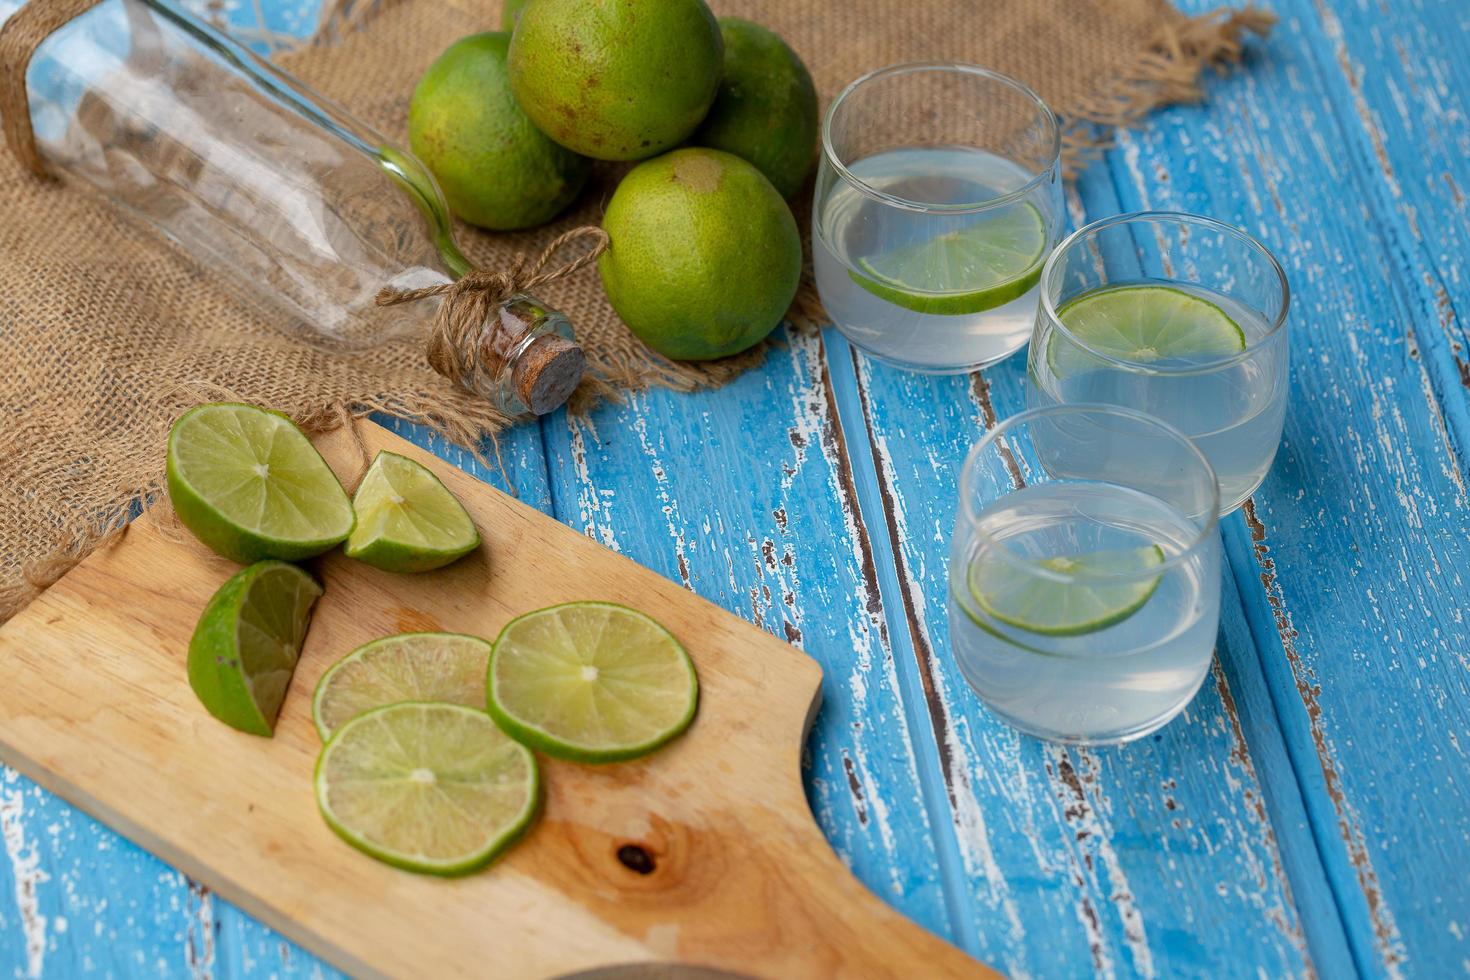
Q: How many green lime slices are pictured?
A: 6